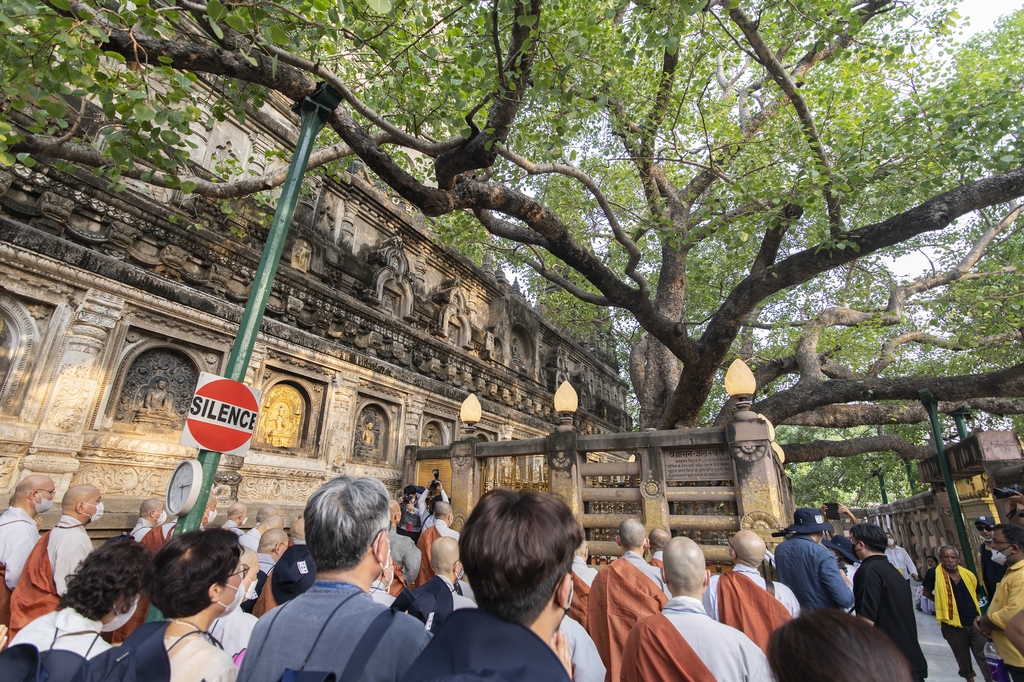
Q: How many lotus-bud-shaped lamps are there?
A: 5